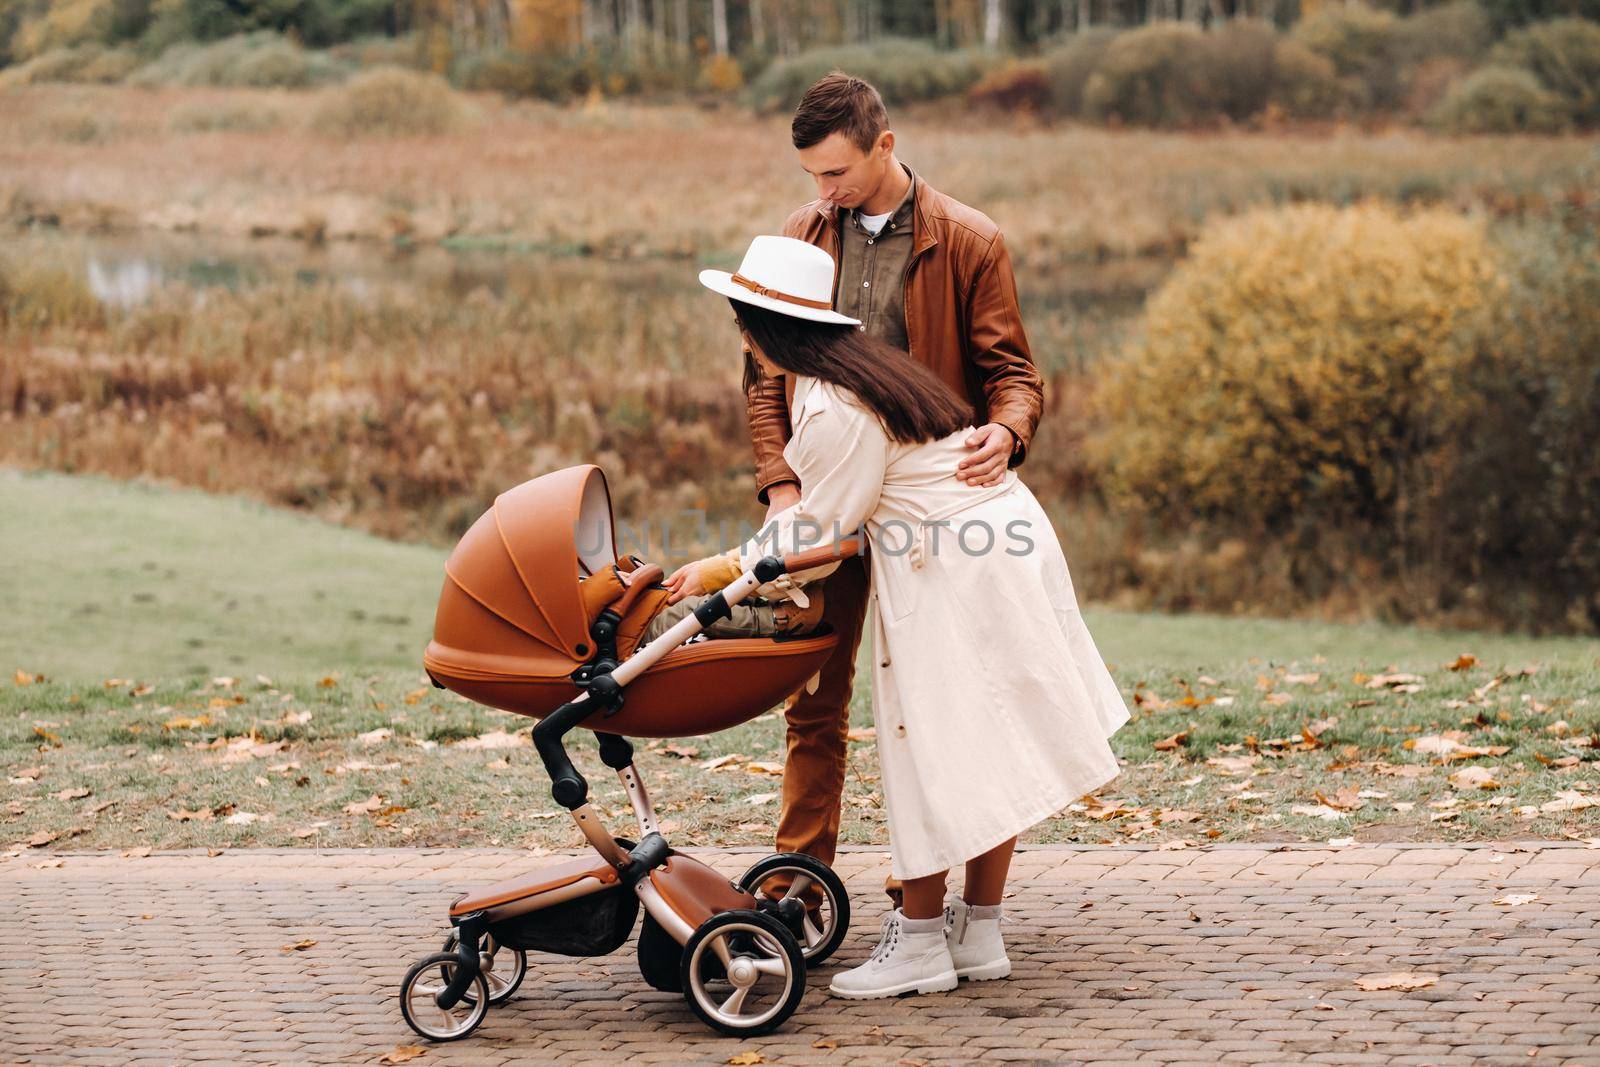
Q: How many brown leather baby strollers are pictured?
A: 1